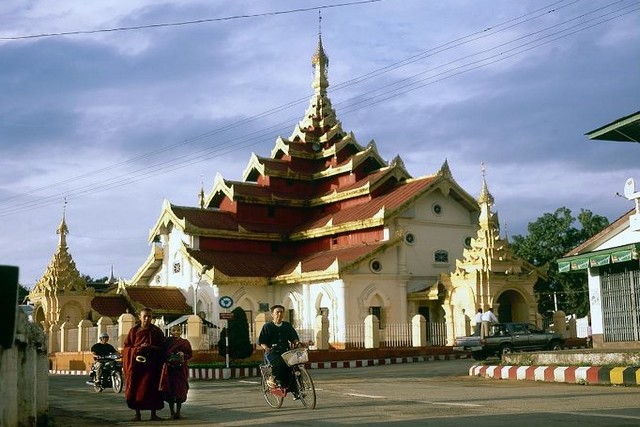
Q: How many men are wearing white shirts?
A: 2